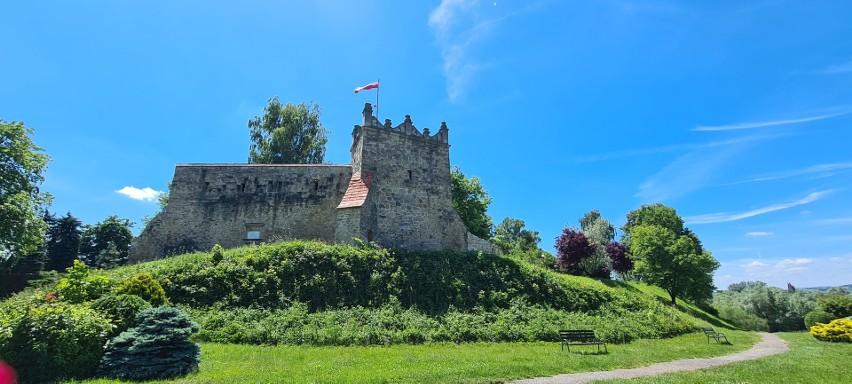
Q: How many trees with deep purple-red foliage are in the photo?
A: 2